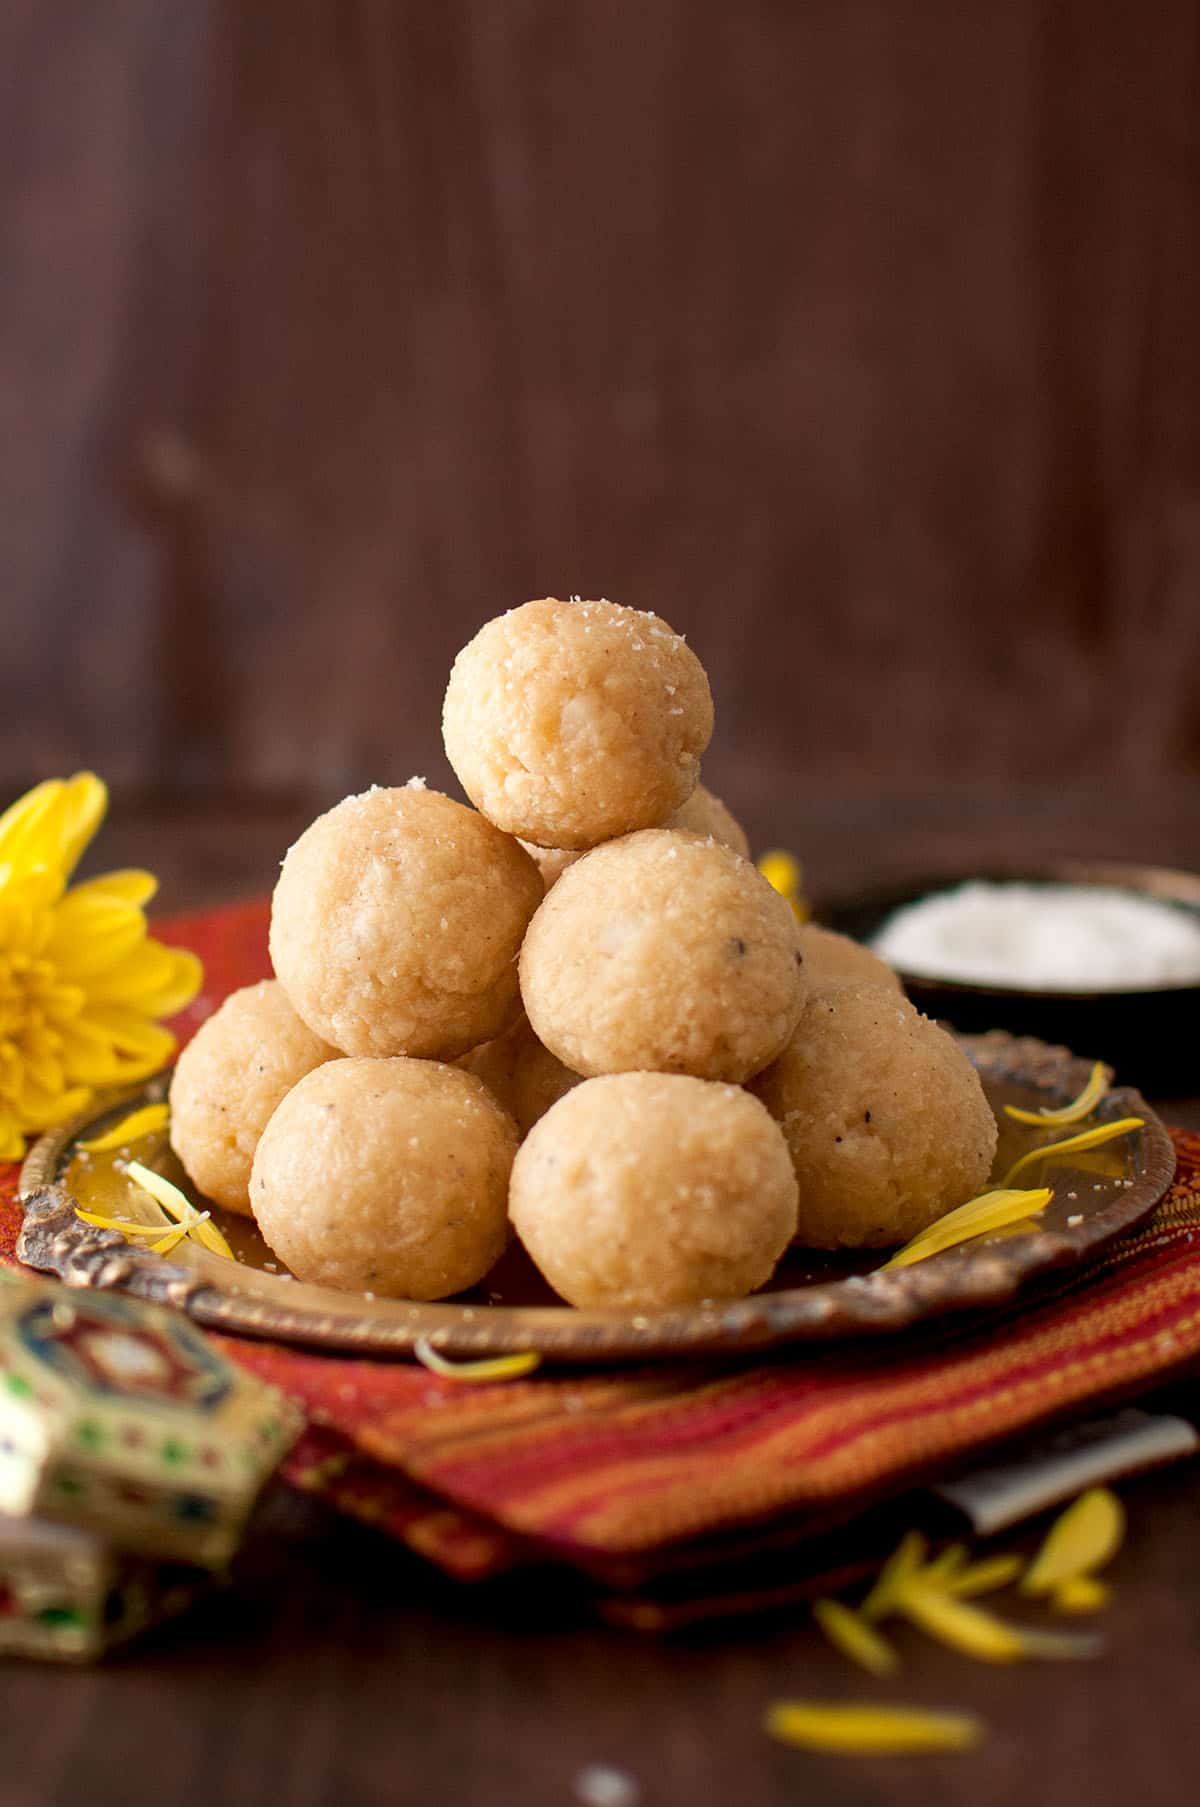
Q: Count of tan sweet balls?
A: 10